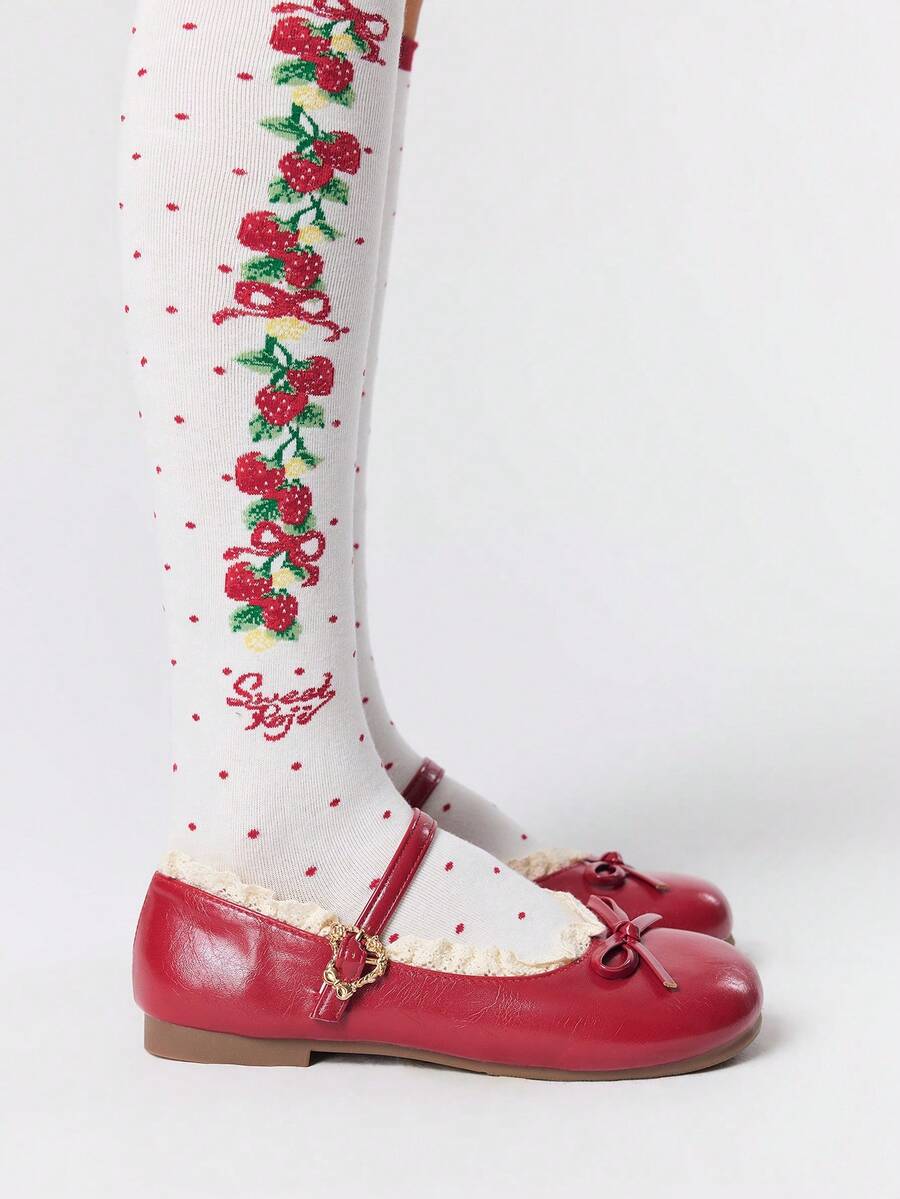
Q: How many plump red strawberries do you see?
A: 12